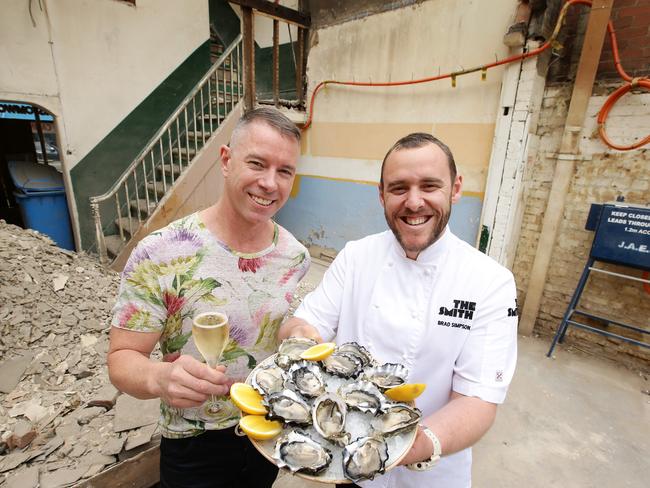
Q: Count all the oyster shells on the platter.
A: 12